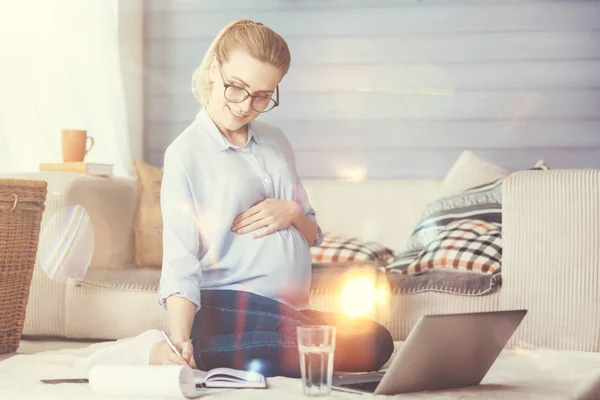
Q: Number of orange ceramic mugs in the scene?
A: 1